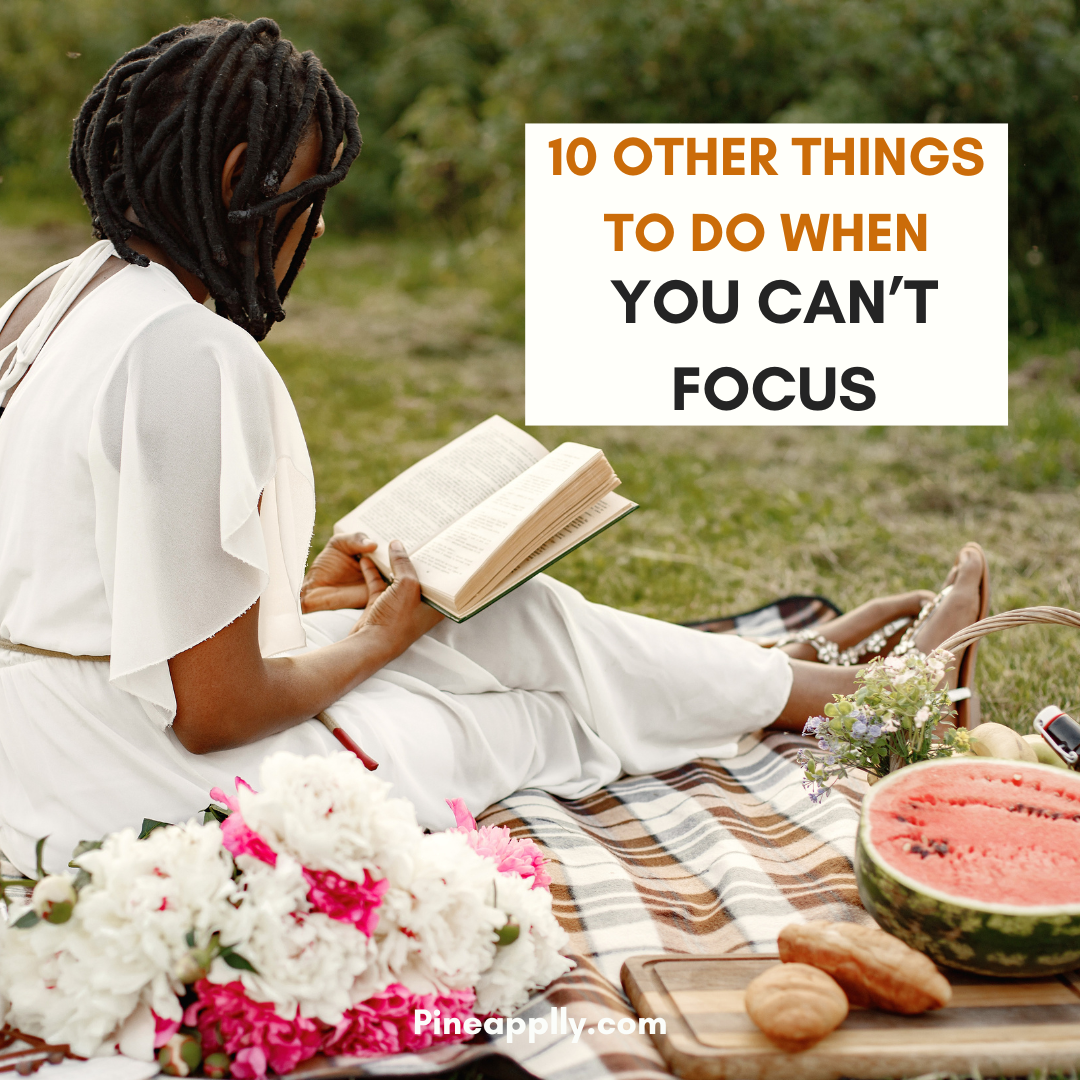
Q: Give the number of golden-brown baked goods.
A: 2